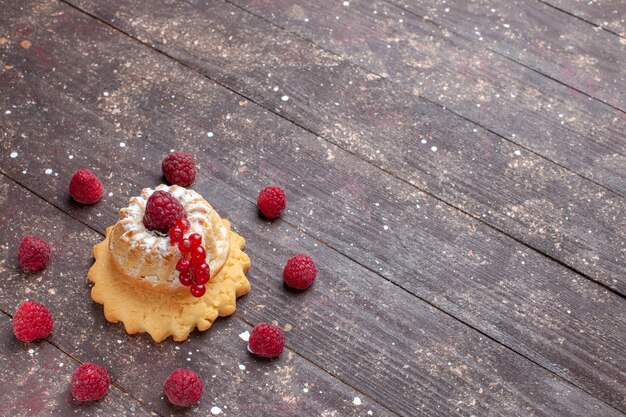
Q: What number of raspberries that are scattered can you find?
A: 9